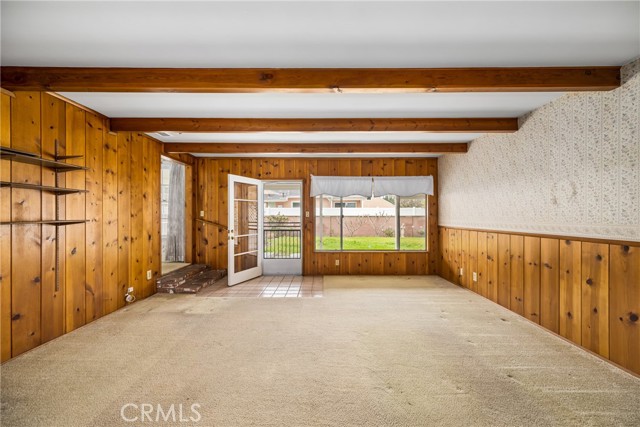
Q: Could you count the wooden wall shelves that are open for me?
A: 3